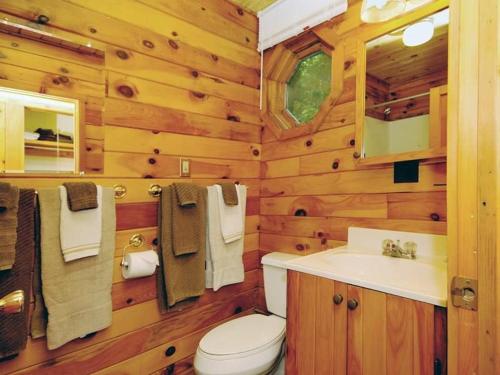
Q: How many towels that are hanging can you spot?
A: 12